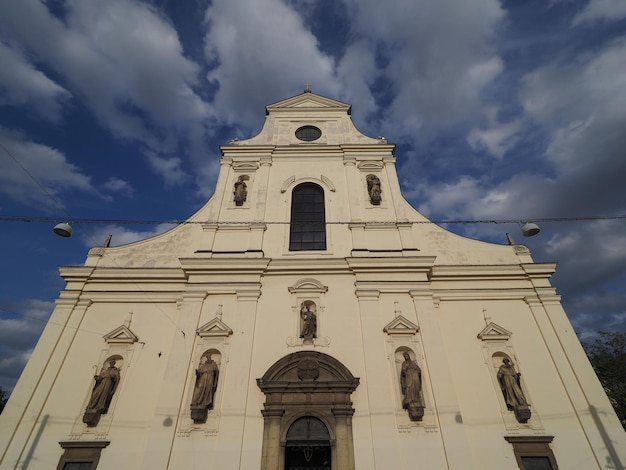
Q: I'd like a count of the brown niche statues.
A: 7